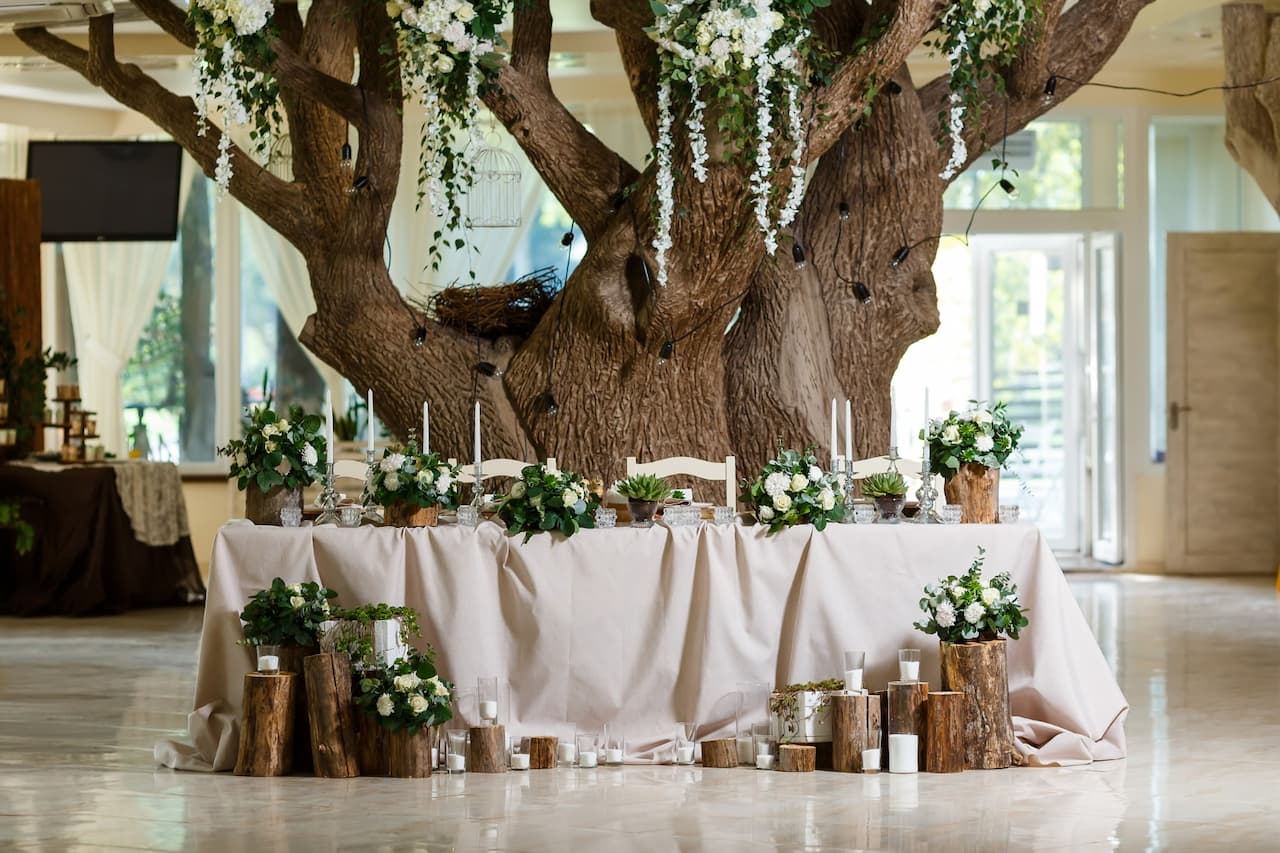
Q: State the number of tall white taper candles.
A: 8